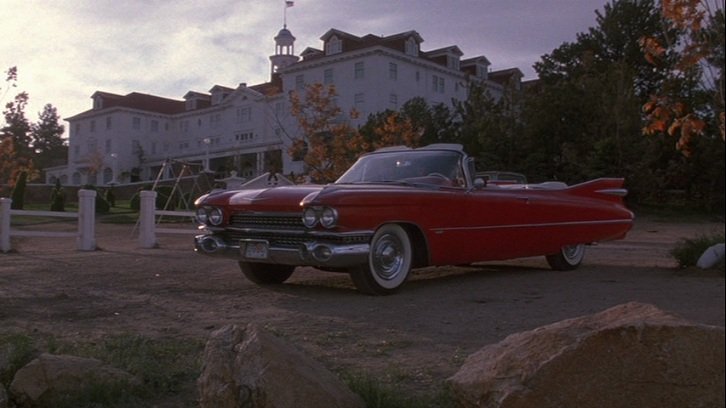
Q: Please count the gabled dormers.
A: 9